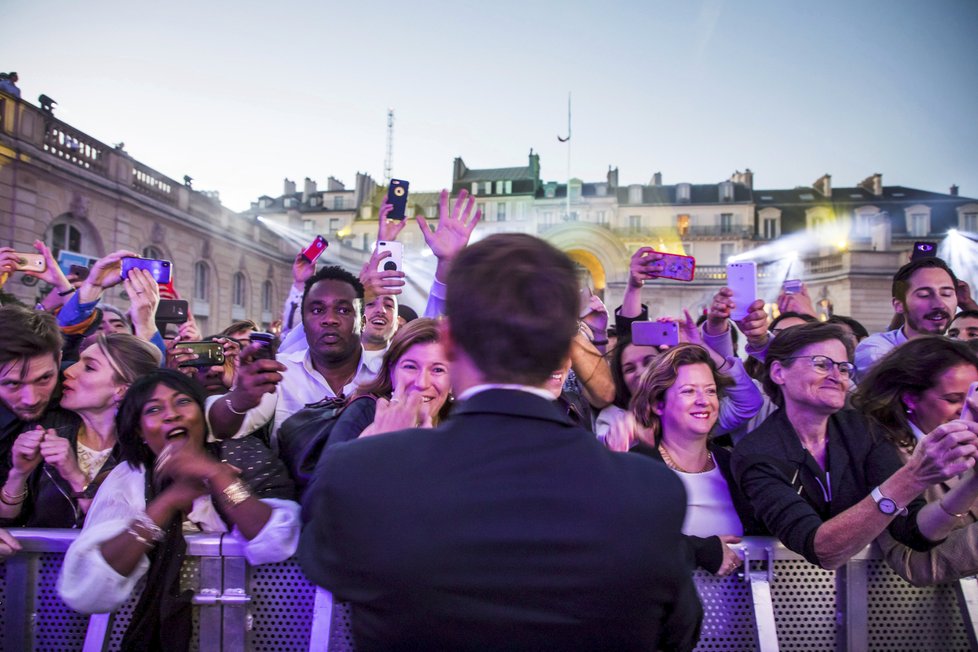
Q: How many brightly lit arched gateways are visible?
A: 1